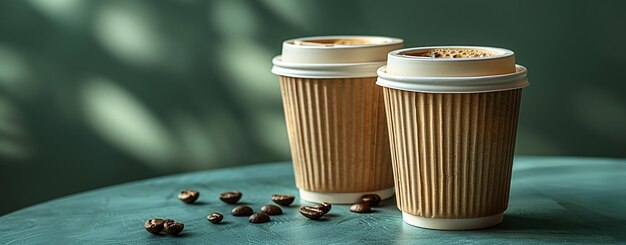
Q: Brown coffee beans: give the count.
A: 13